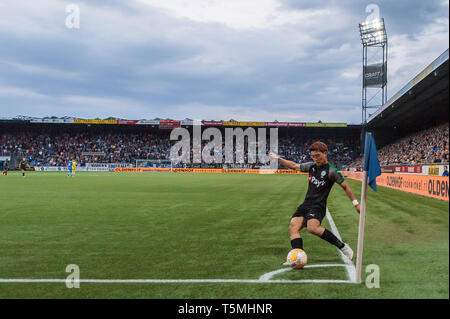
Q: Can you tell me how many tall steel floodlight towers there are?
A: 1